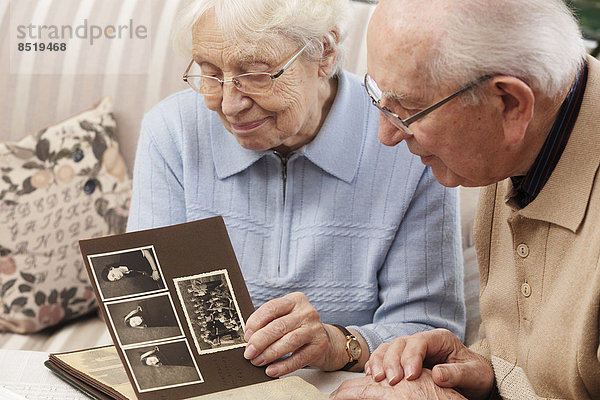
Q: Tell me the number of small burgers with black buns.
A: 0